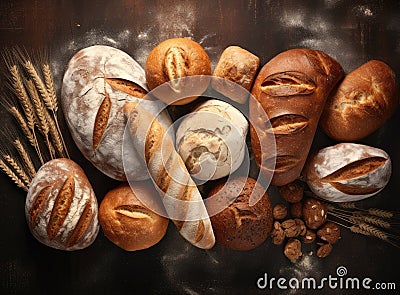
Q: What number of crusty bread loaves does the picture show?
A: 11